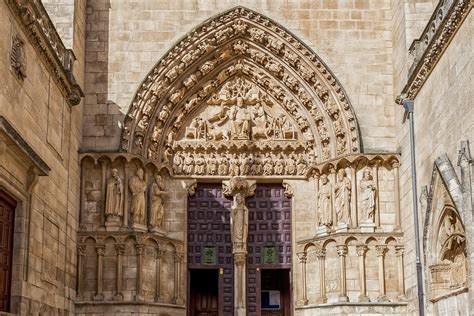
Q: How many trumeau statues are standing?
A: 1